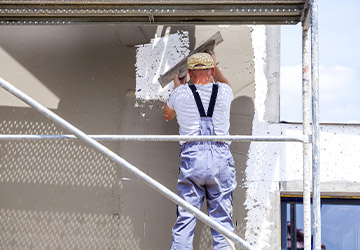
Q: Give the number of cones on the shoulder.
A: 0